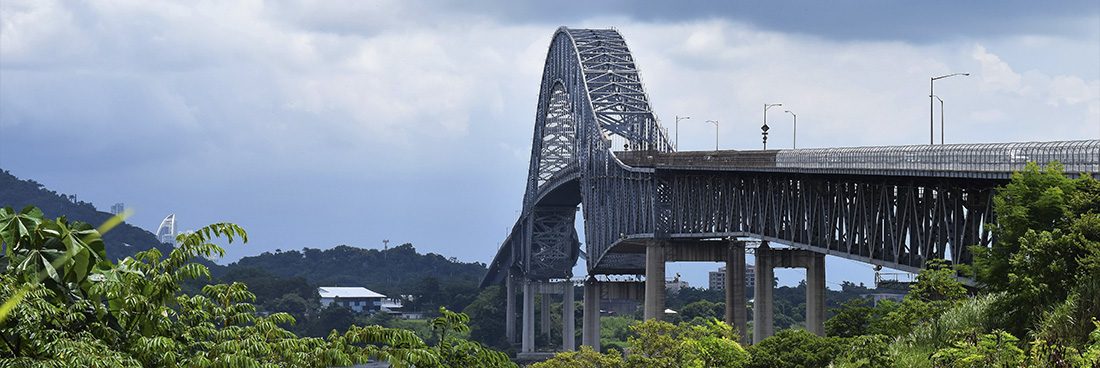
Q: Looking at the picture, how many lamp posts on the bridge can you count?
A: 6